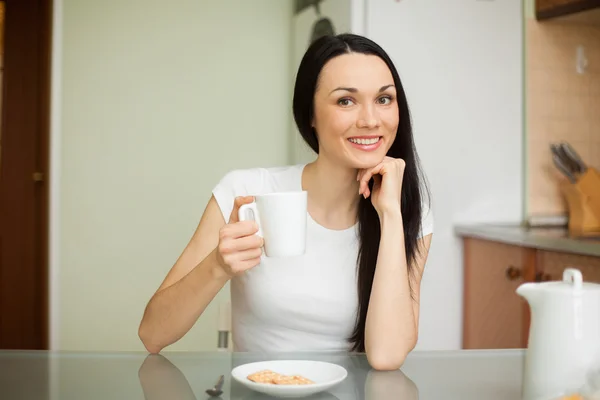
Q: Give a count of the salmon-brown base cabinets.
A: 2